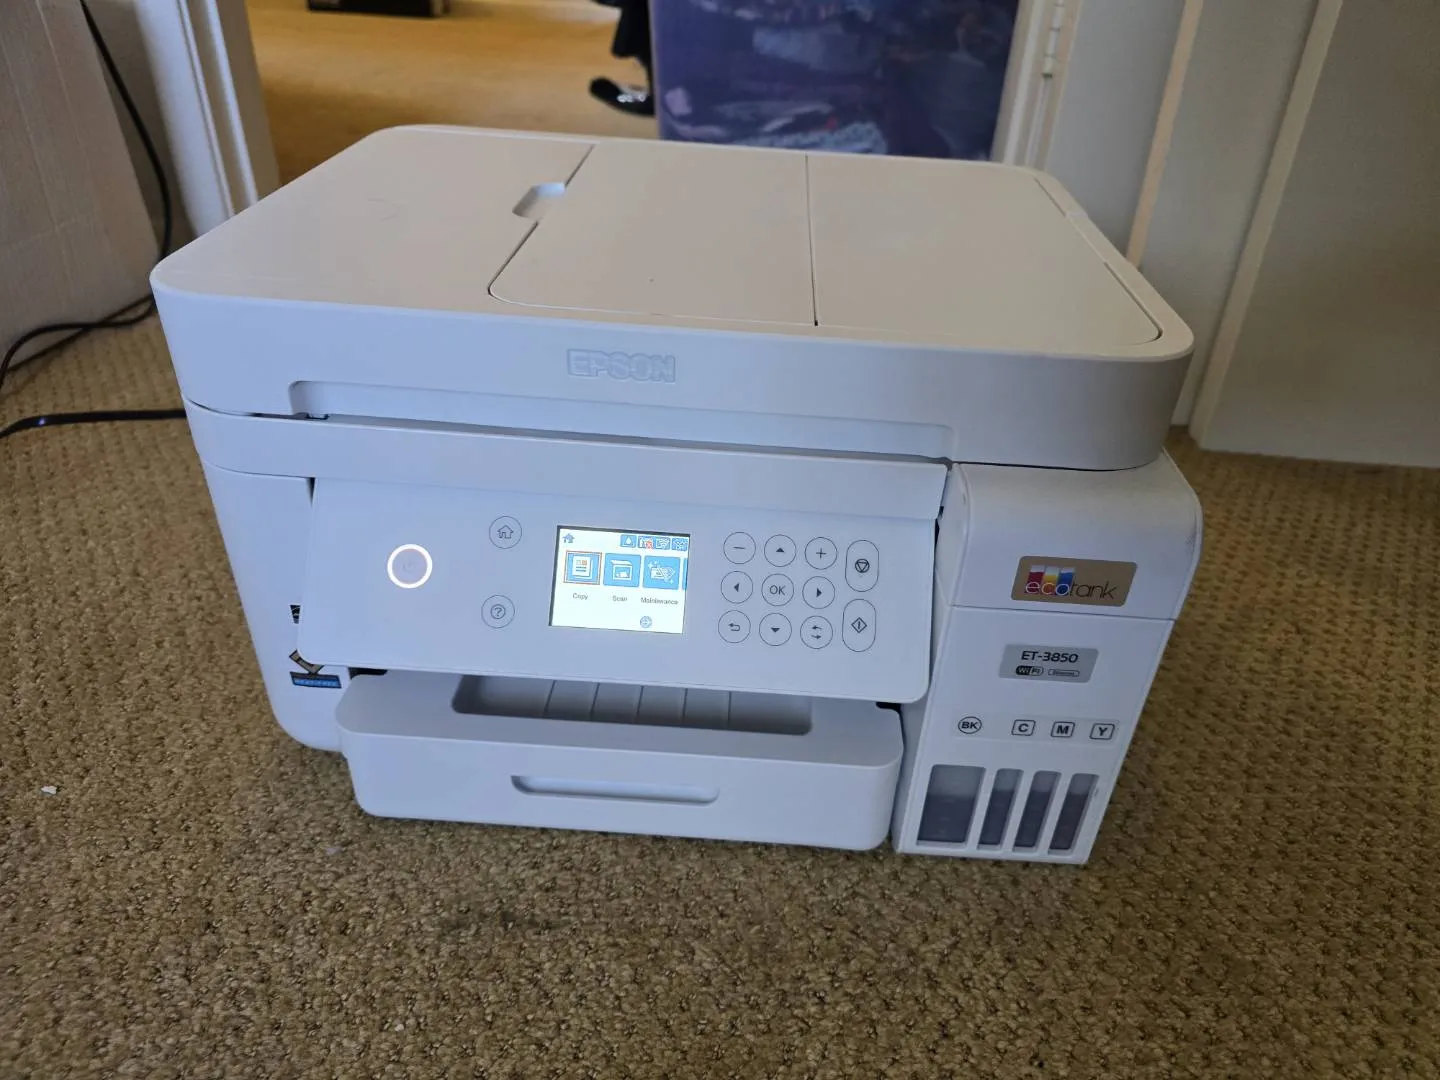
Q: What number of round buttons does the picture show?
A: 12